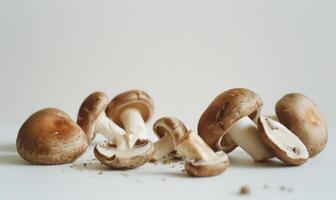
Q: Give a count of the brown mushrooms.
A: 9